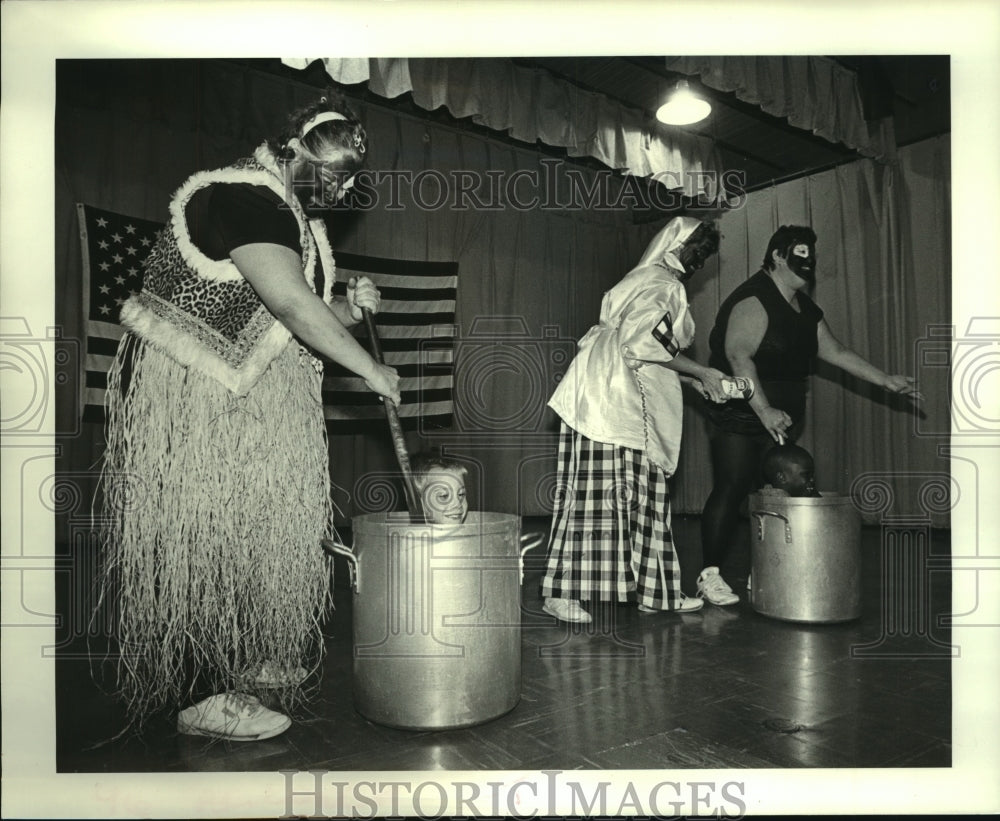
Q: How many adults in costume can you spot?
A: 3